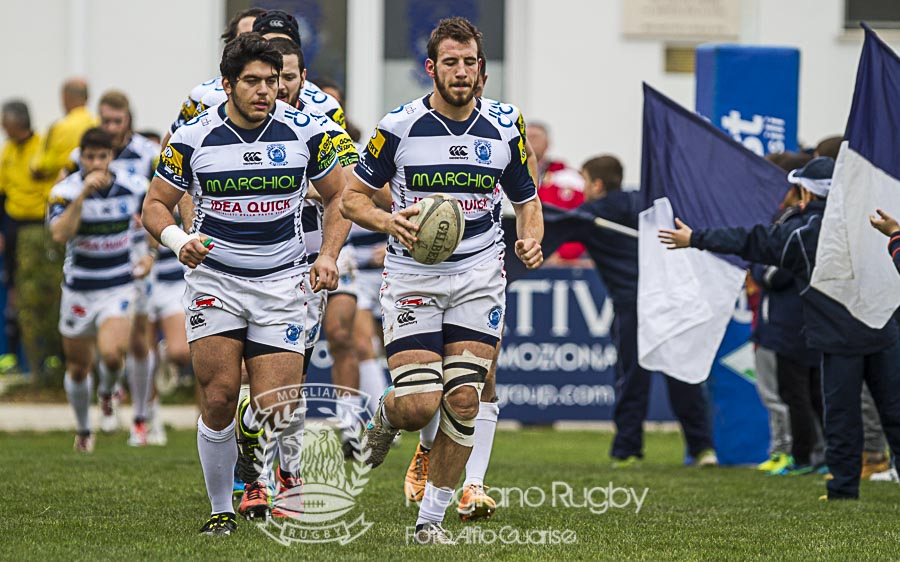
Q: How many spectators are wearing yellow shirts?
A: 2